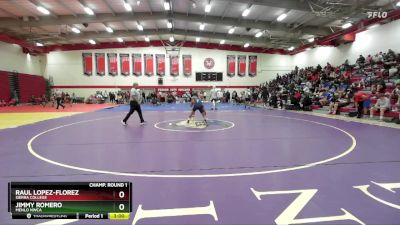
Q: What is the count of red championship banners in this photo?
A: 12